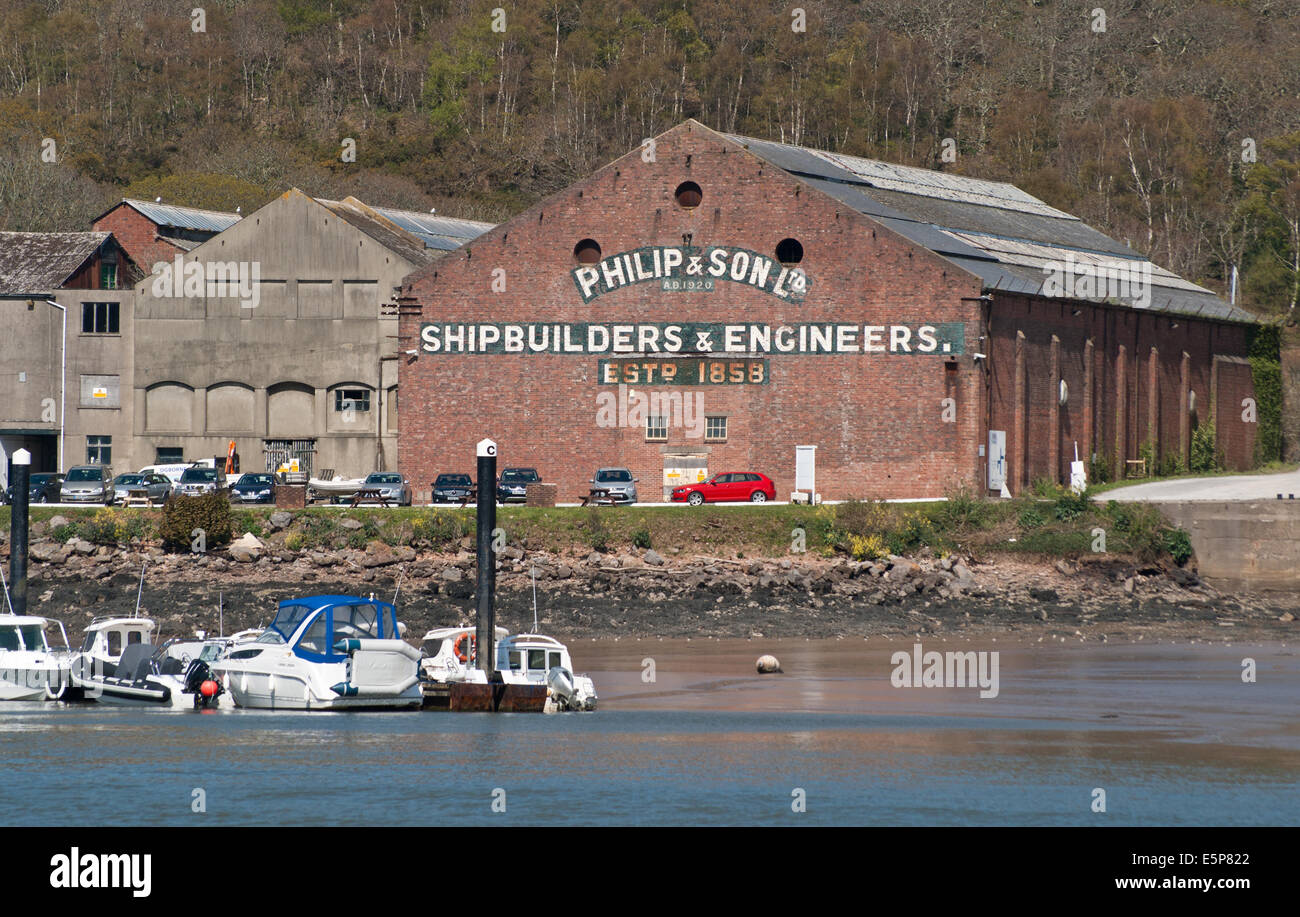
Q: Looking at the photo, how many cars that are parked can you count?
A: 10